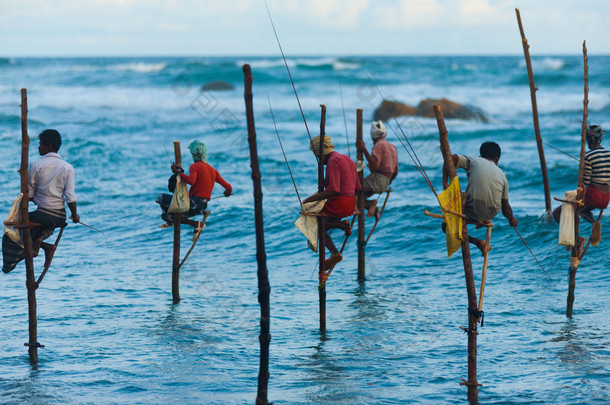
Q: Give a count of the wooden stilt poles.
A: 8